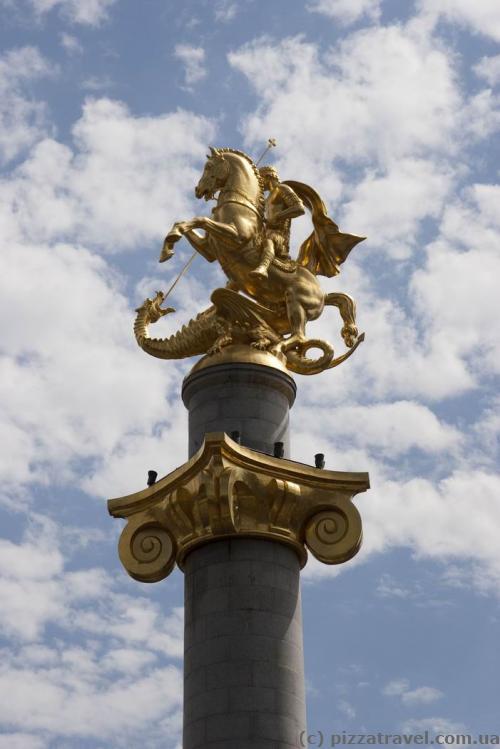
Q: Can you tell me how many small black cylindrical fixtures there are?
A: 4